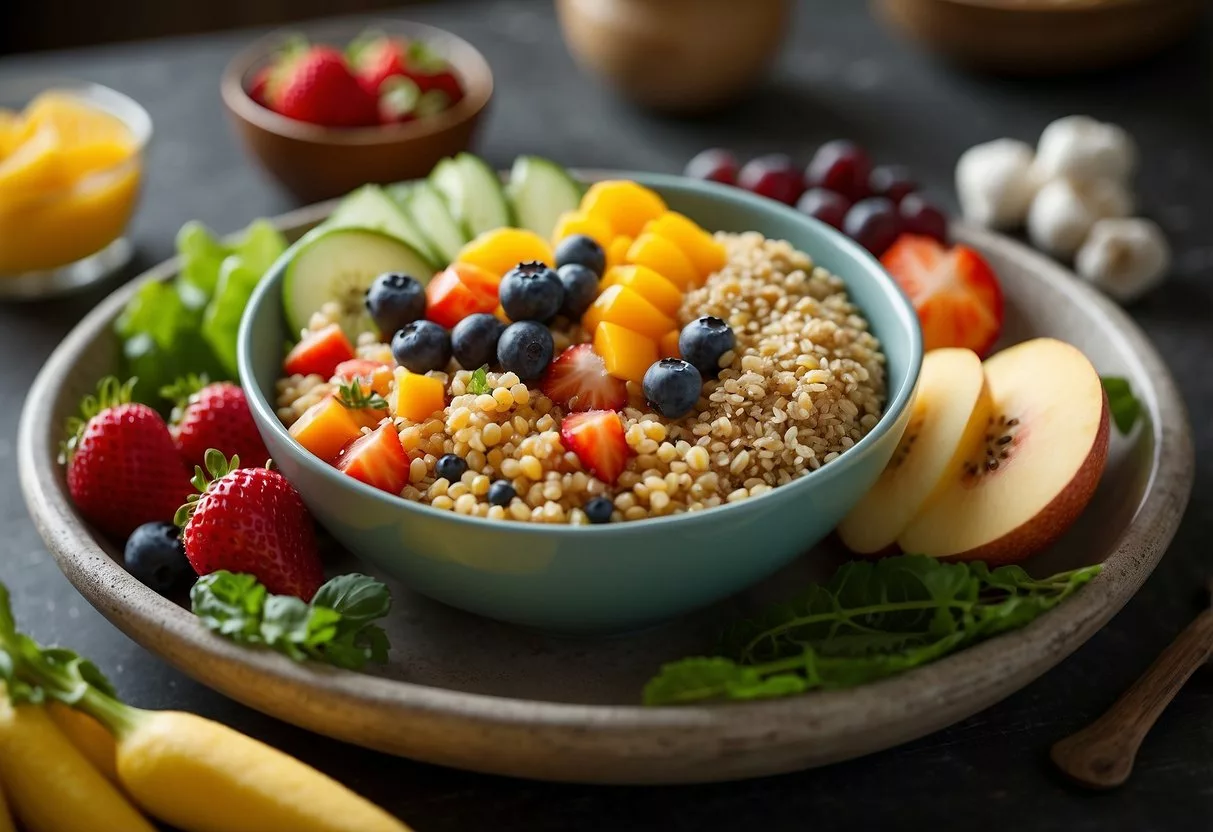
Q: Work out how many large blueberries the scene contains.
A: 10